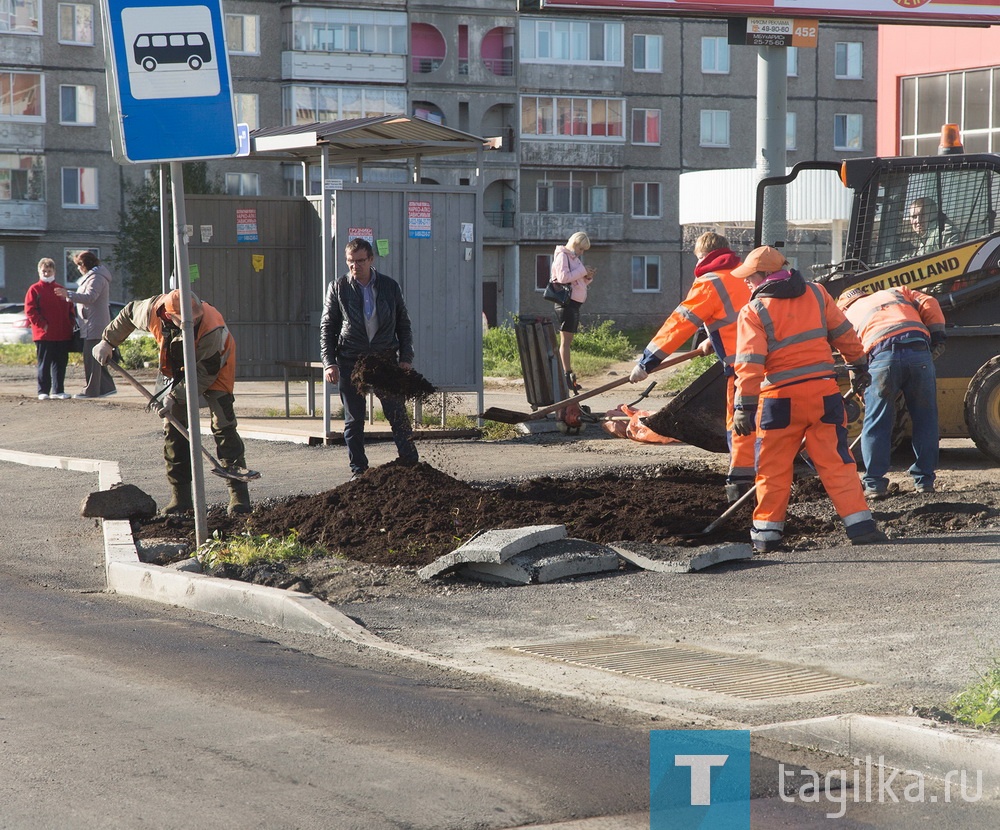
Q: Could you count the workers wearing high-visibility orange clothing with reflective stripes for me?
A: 4